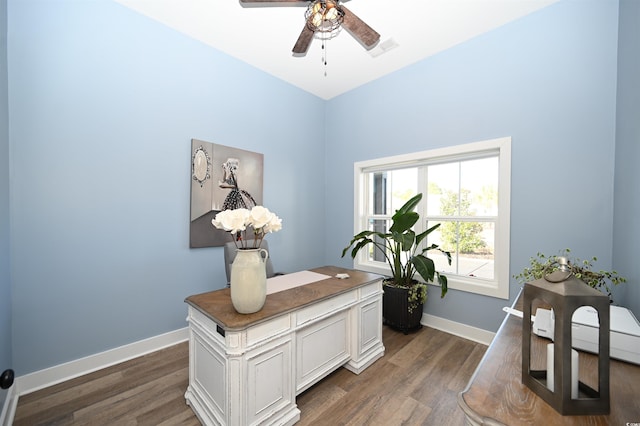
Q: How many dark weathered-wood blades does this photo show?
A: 3